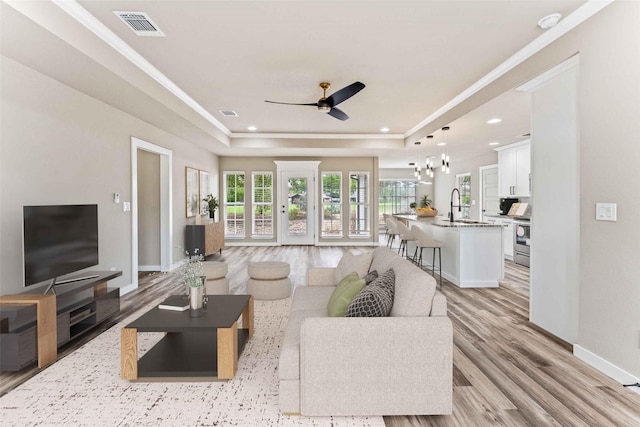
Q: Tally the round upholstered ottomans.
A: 2